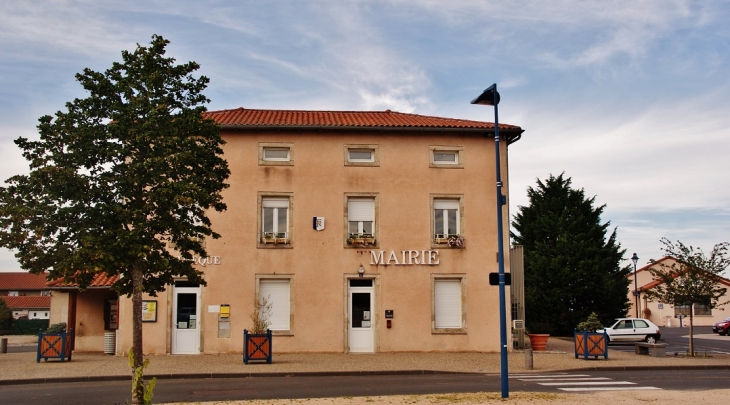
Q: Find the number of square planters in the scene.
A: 3